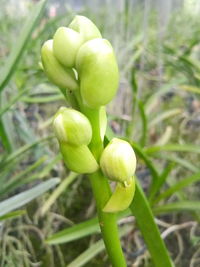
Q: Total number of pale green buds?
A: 6